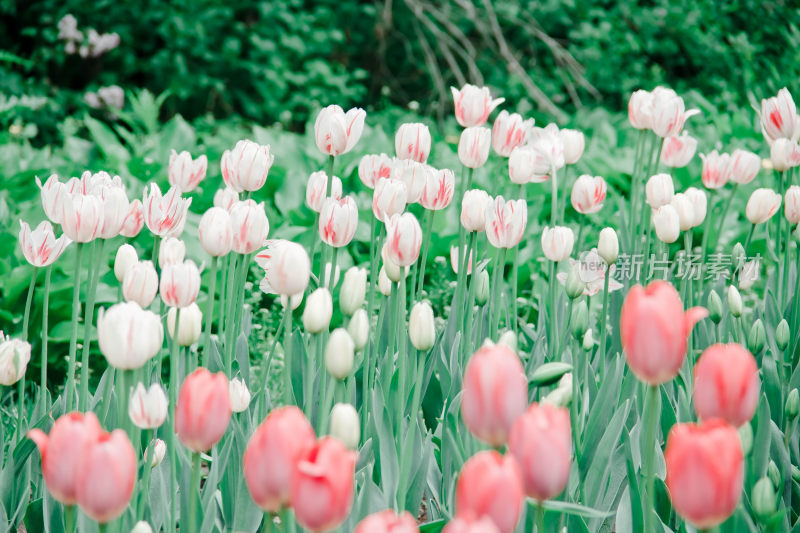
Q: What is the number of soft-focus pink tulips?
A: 13